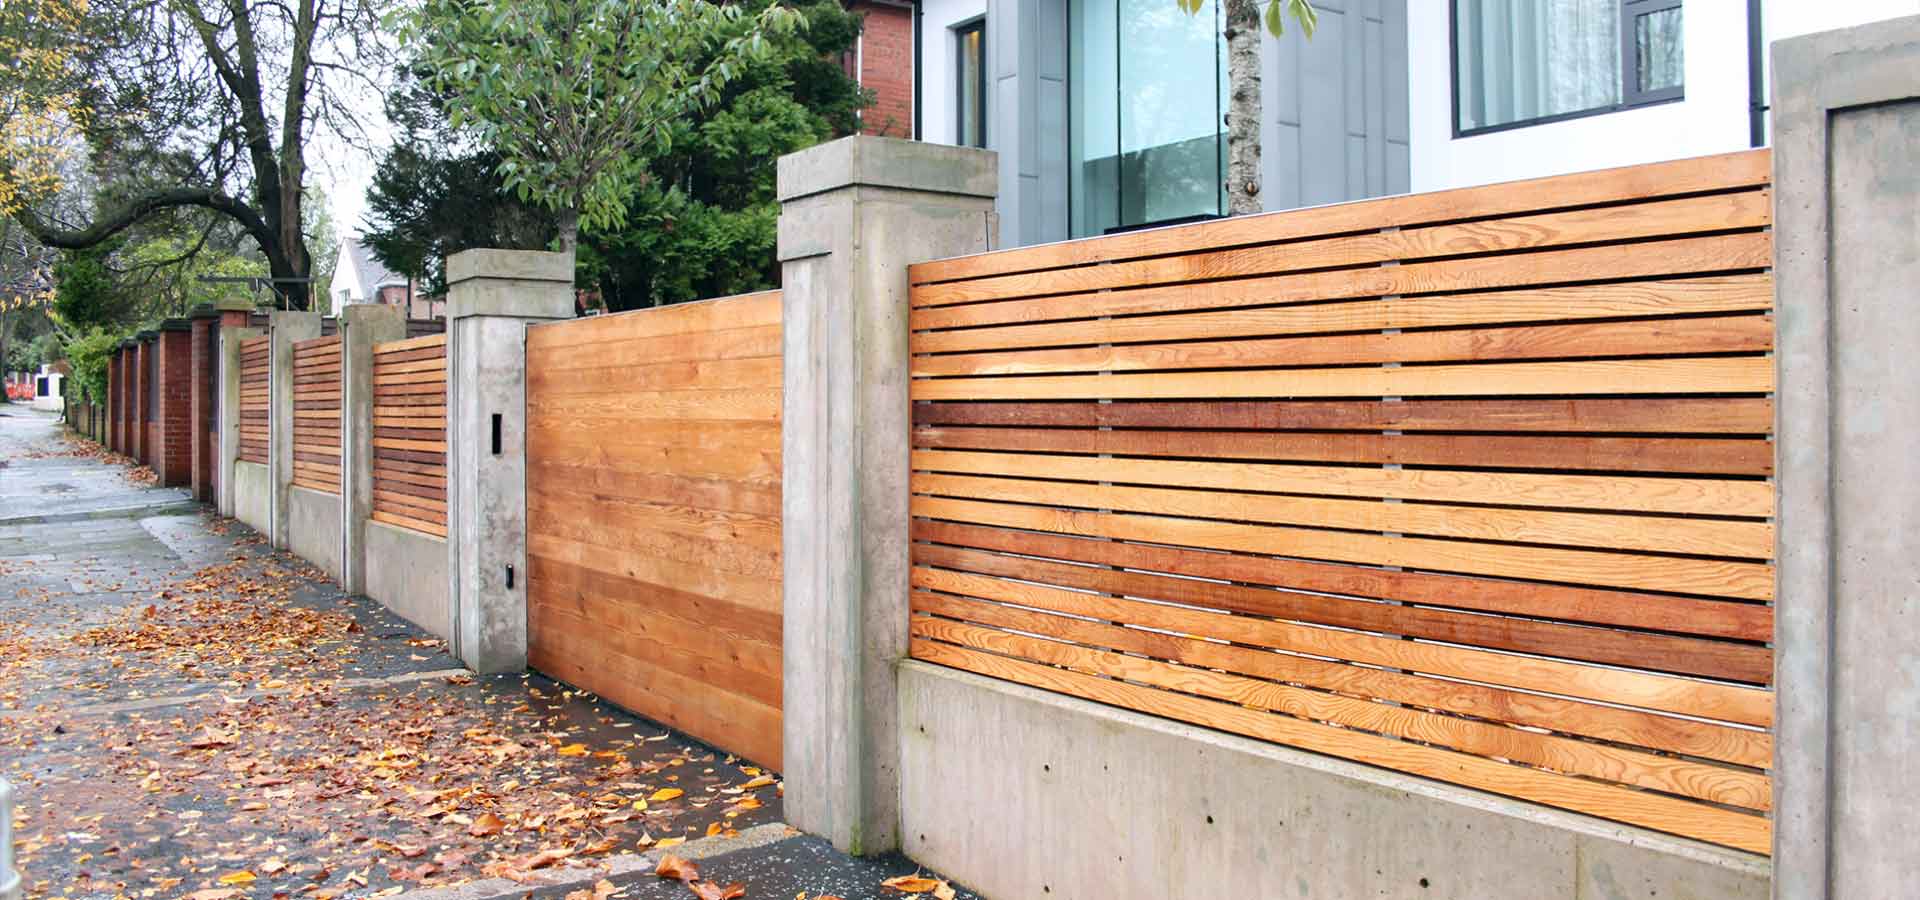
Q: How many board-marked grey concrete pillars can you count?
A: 6